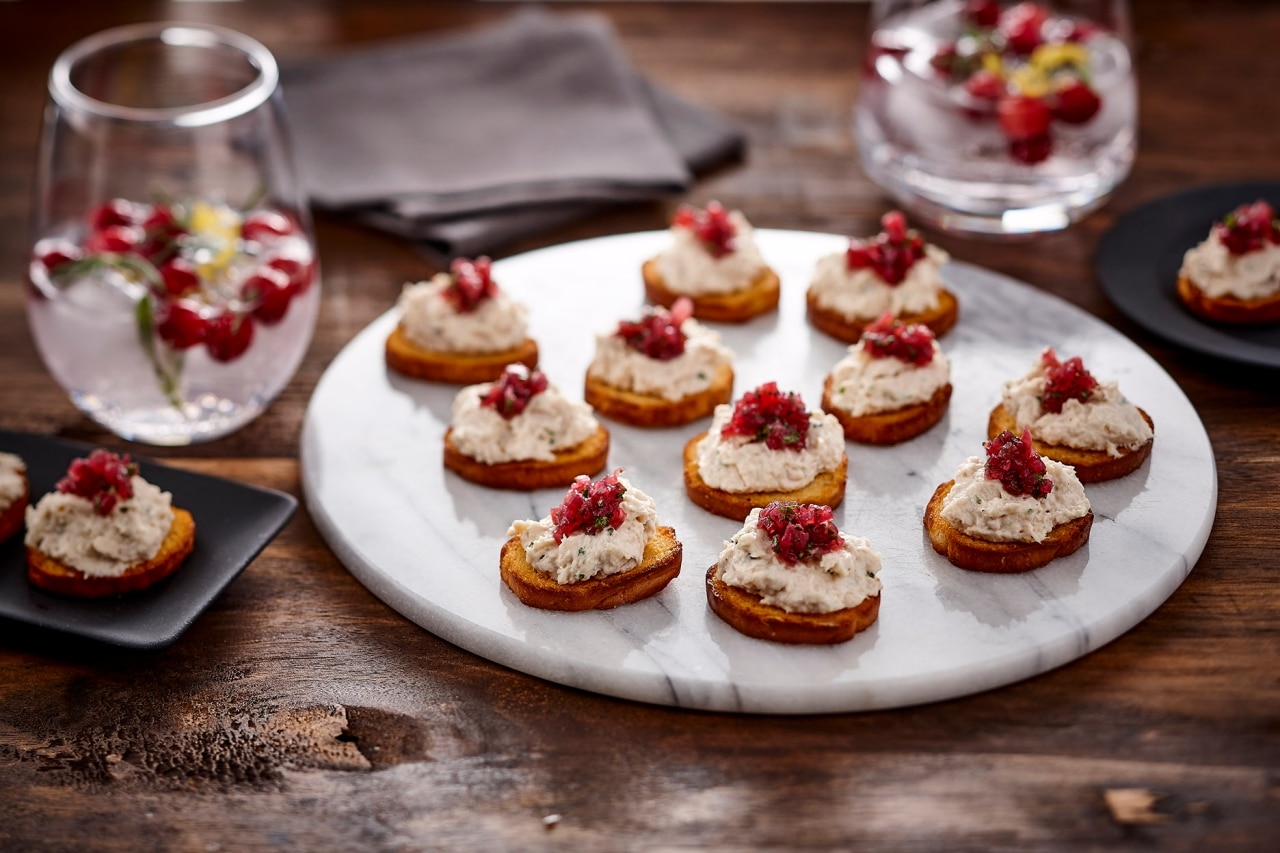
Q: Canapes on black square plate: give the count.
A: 2